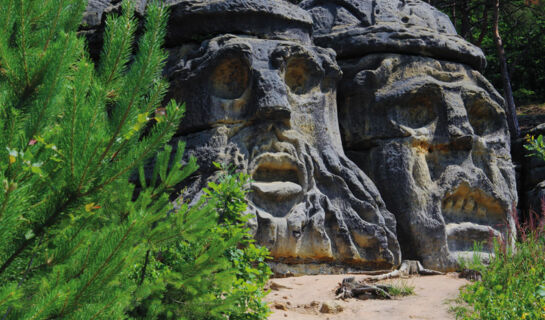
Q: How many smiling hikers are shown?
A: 0